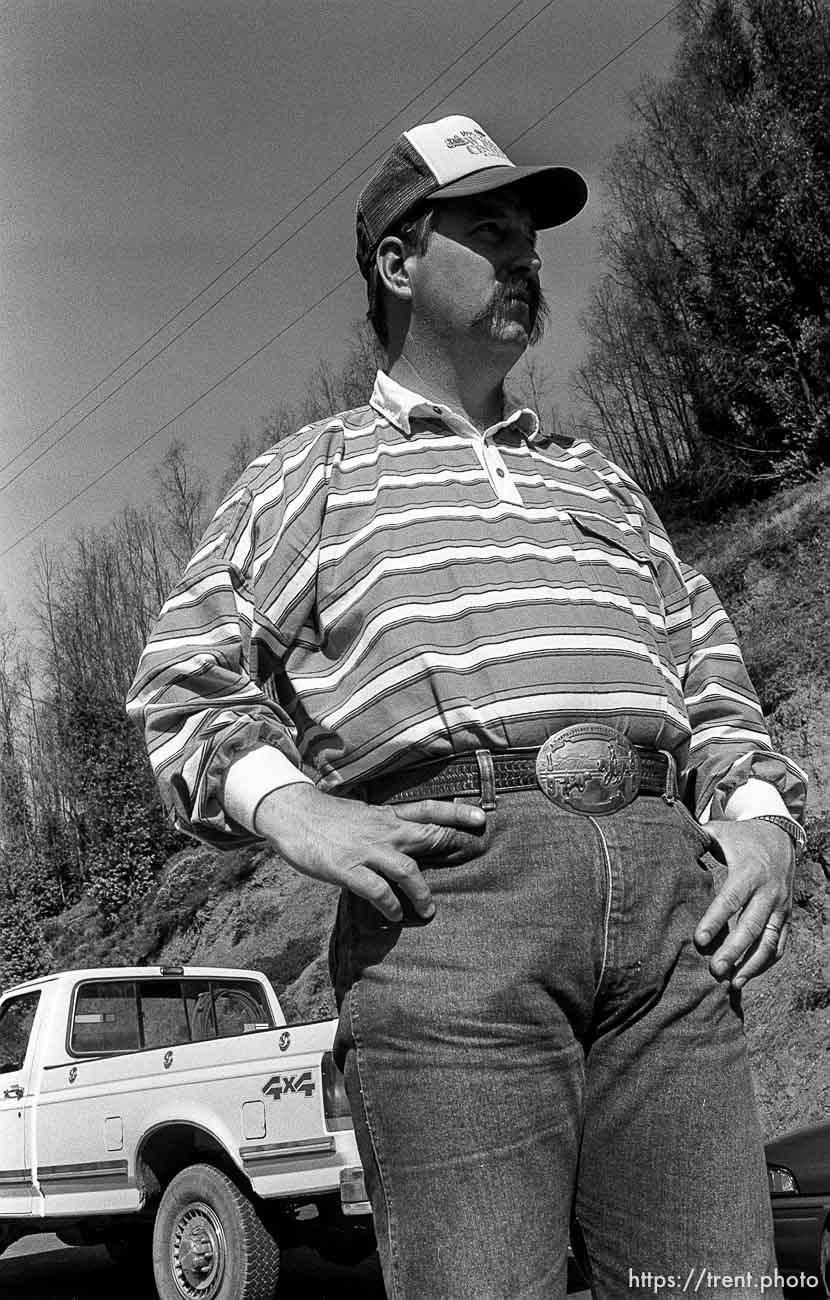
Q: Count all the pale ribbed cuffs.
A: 2